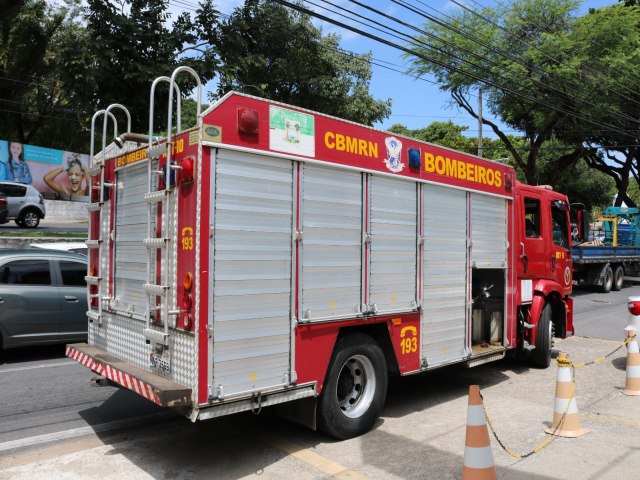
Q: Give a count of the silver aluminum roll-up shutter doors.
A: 6